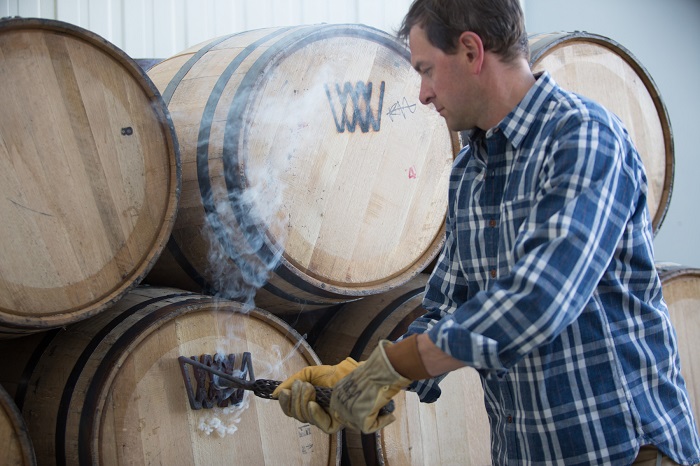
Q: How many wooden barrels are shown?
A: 7